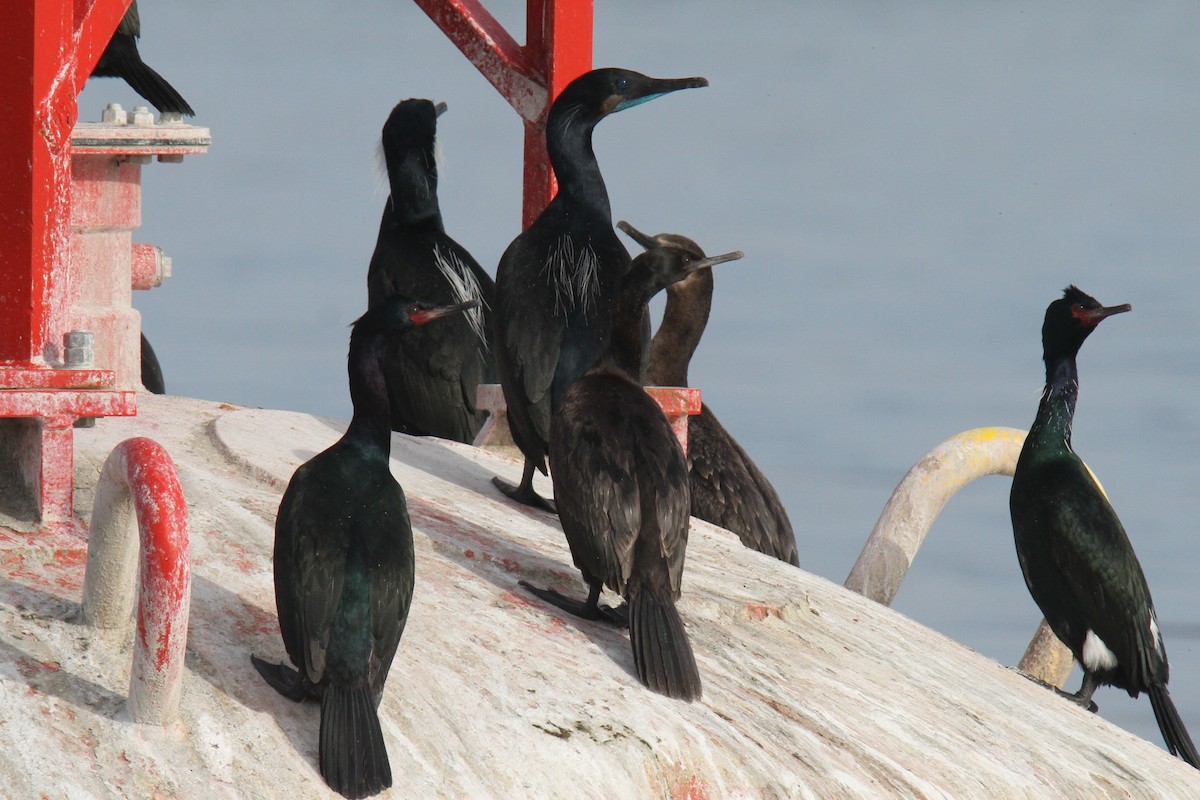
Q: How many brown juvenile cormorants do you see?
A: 2